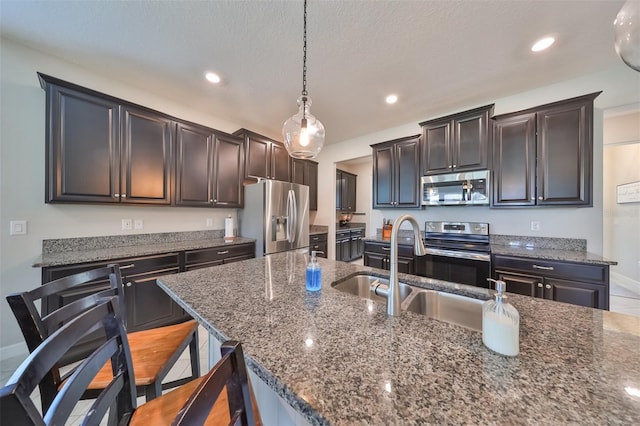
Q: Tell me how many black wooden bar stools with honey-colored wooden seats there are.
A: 3